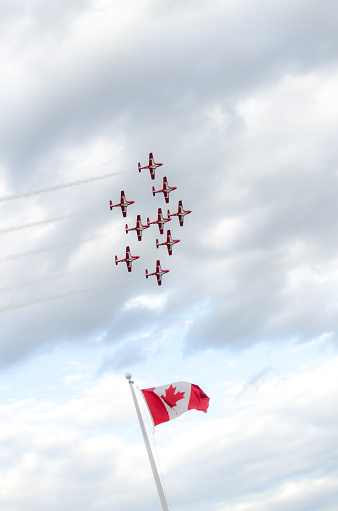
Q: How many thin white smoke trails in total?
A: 5